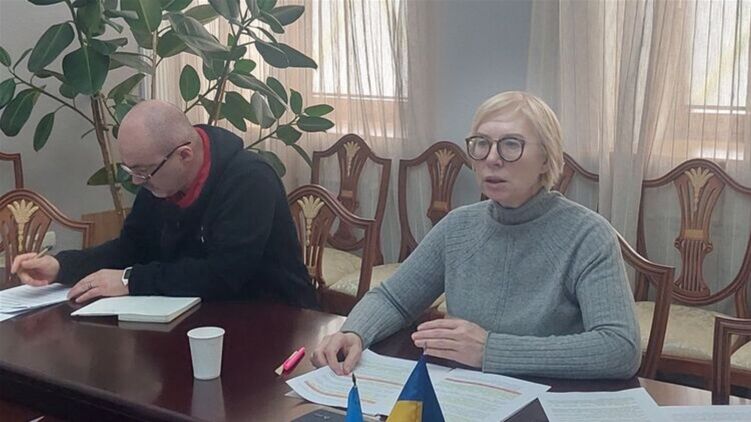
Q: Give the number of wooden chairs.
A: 9